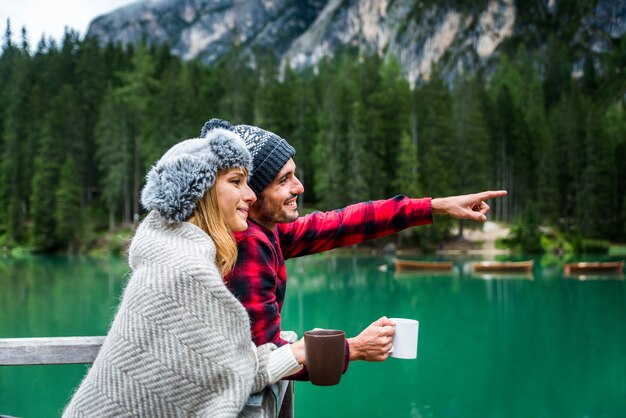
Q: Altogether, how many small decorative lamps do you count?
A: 0